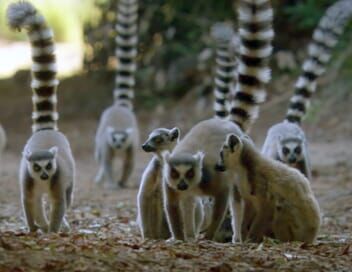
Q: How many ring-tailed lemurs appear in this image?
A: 6